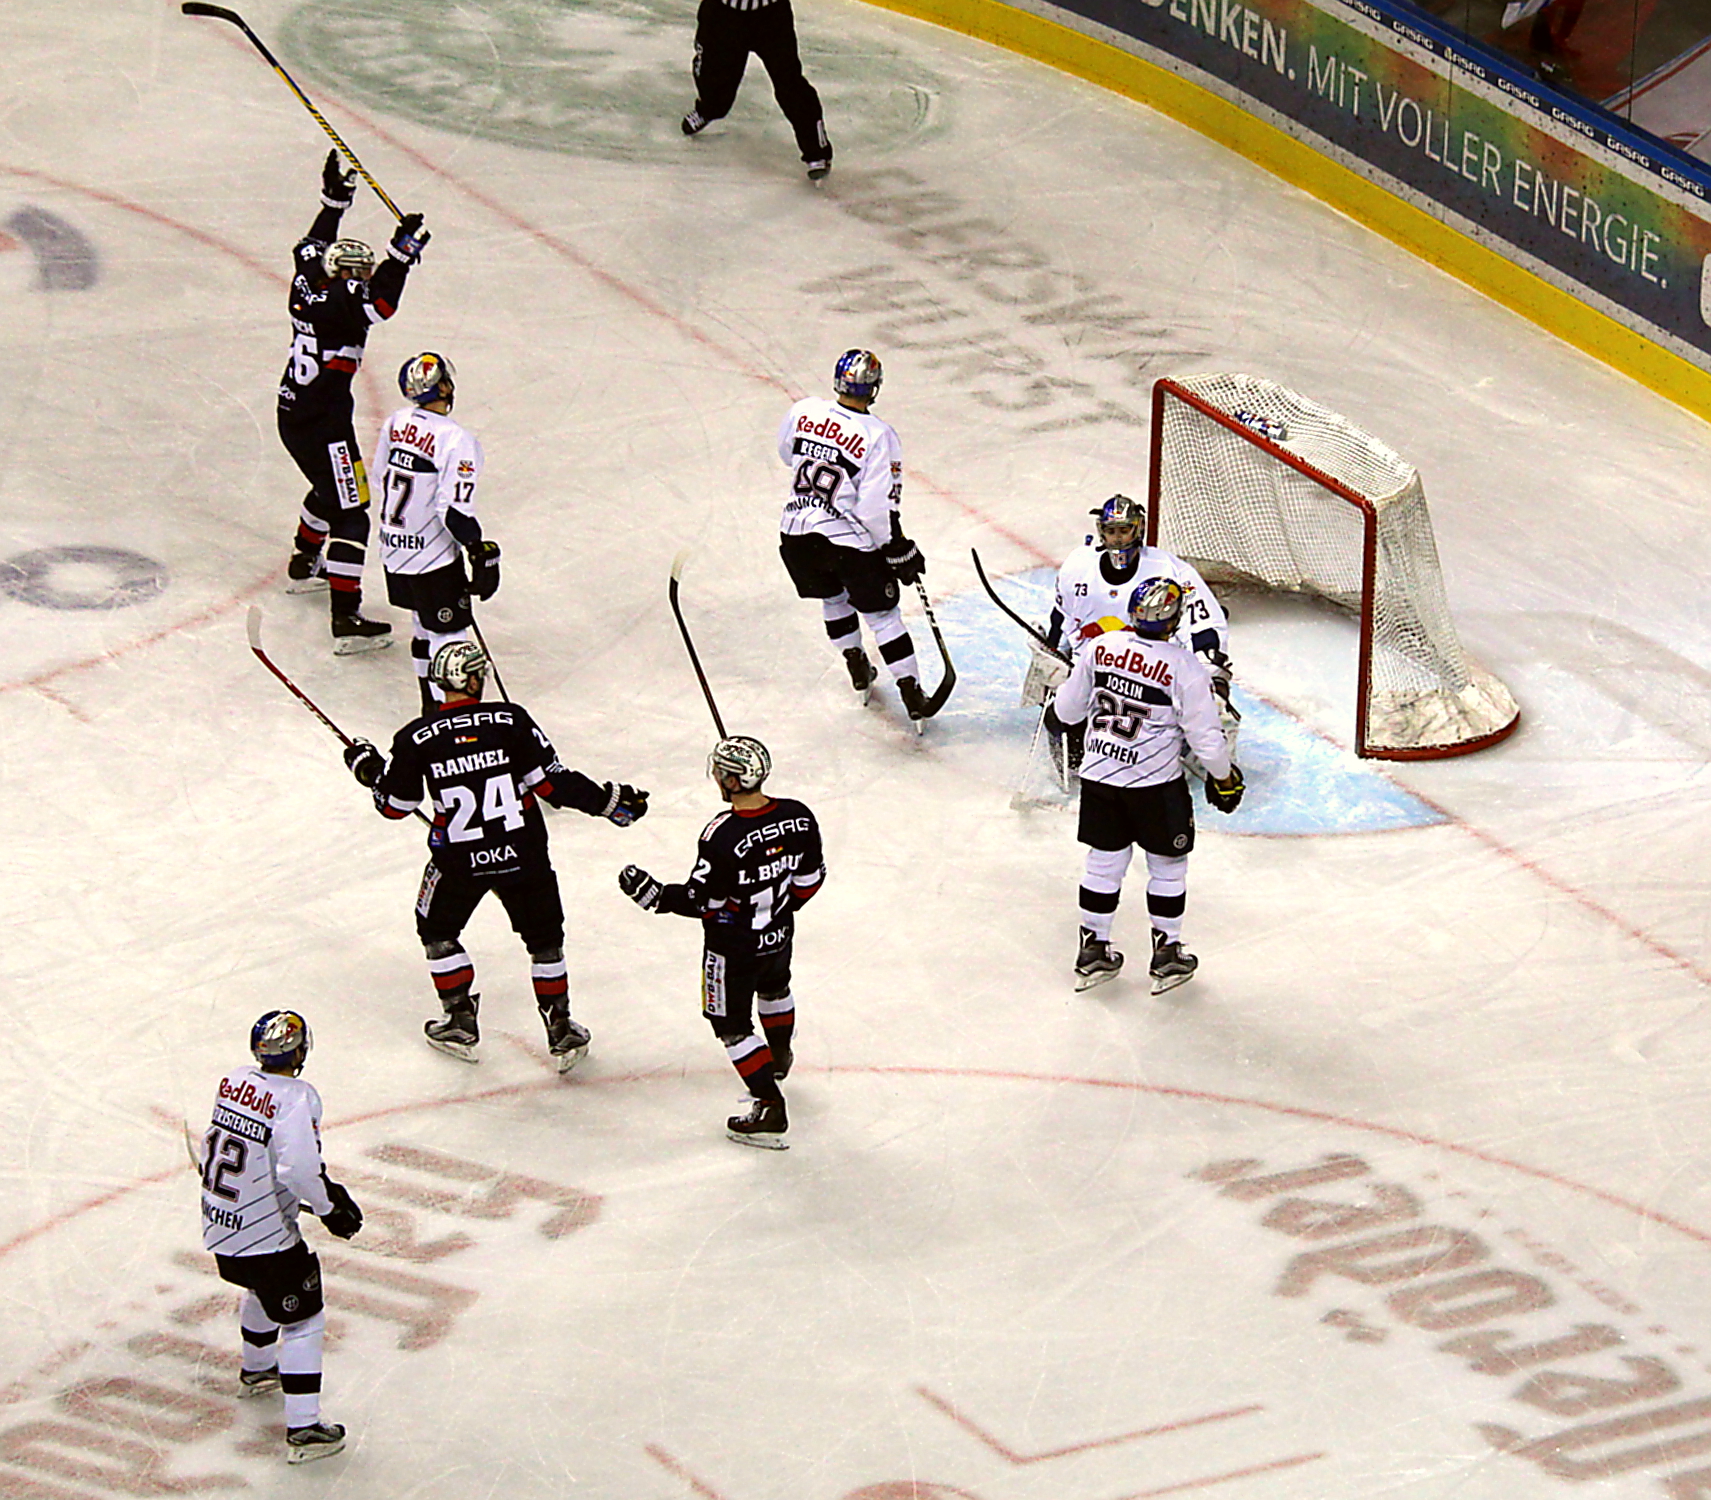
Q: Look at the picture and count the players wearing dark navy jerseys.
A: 3